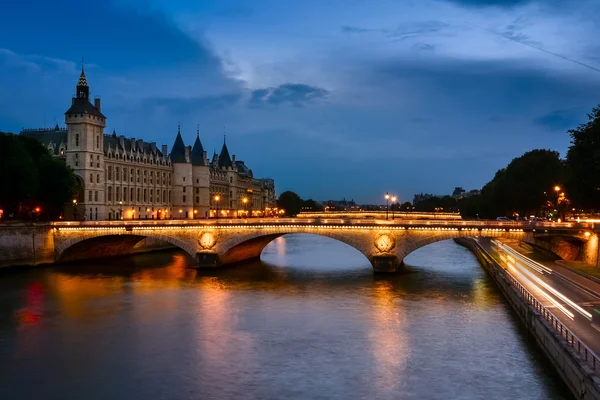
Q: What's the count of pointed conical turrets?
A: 3